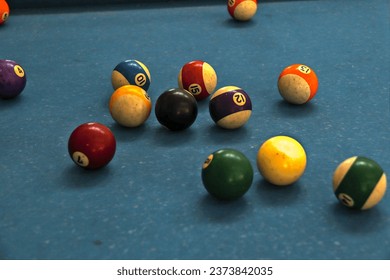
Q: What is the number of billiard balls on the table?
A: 13